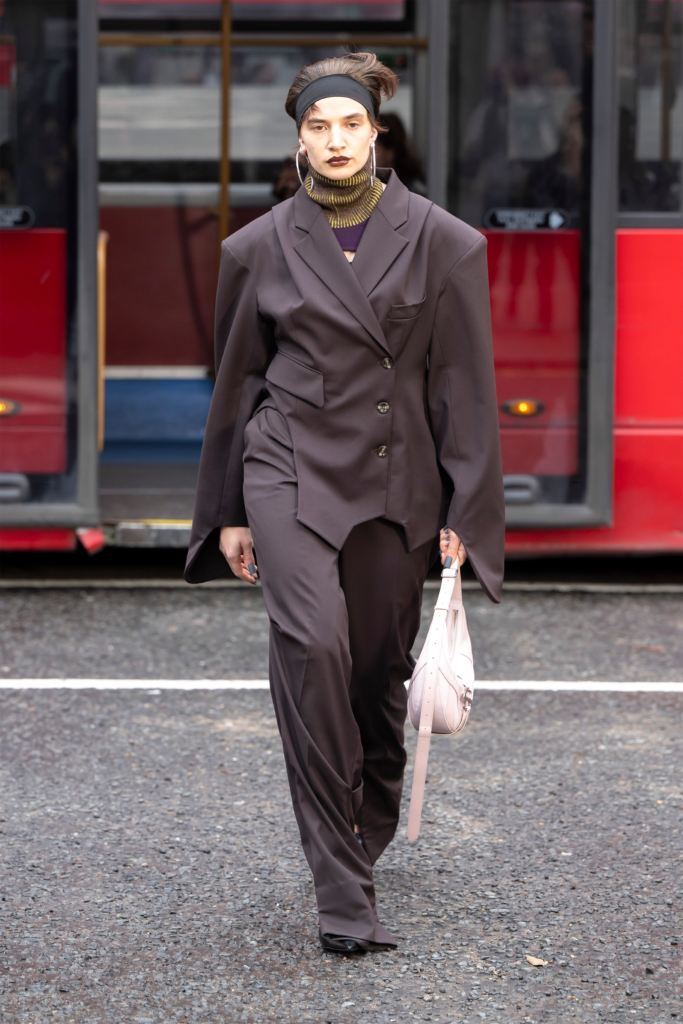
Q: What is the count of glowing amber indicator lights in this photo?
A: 2